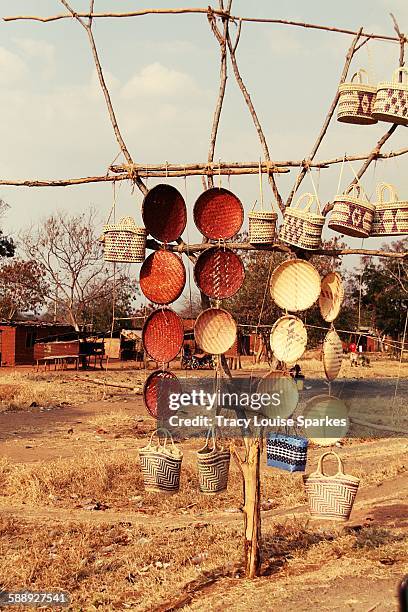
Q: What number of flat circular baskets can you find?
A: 13